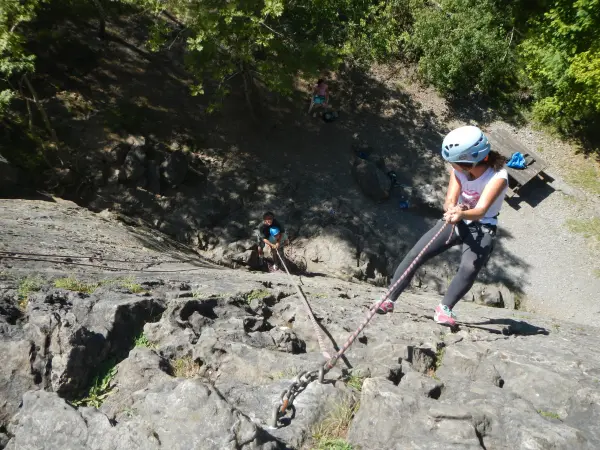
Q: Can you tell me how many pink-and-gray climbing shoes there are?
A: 2